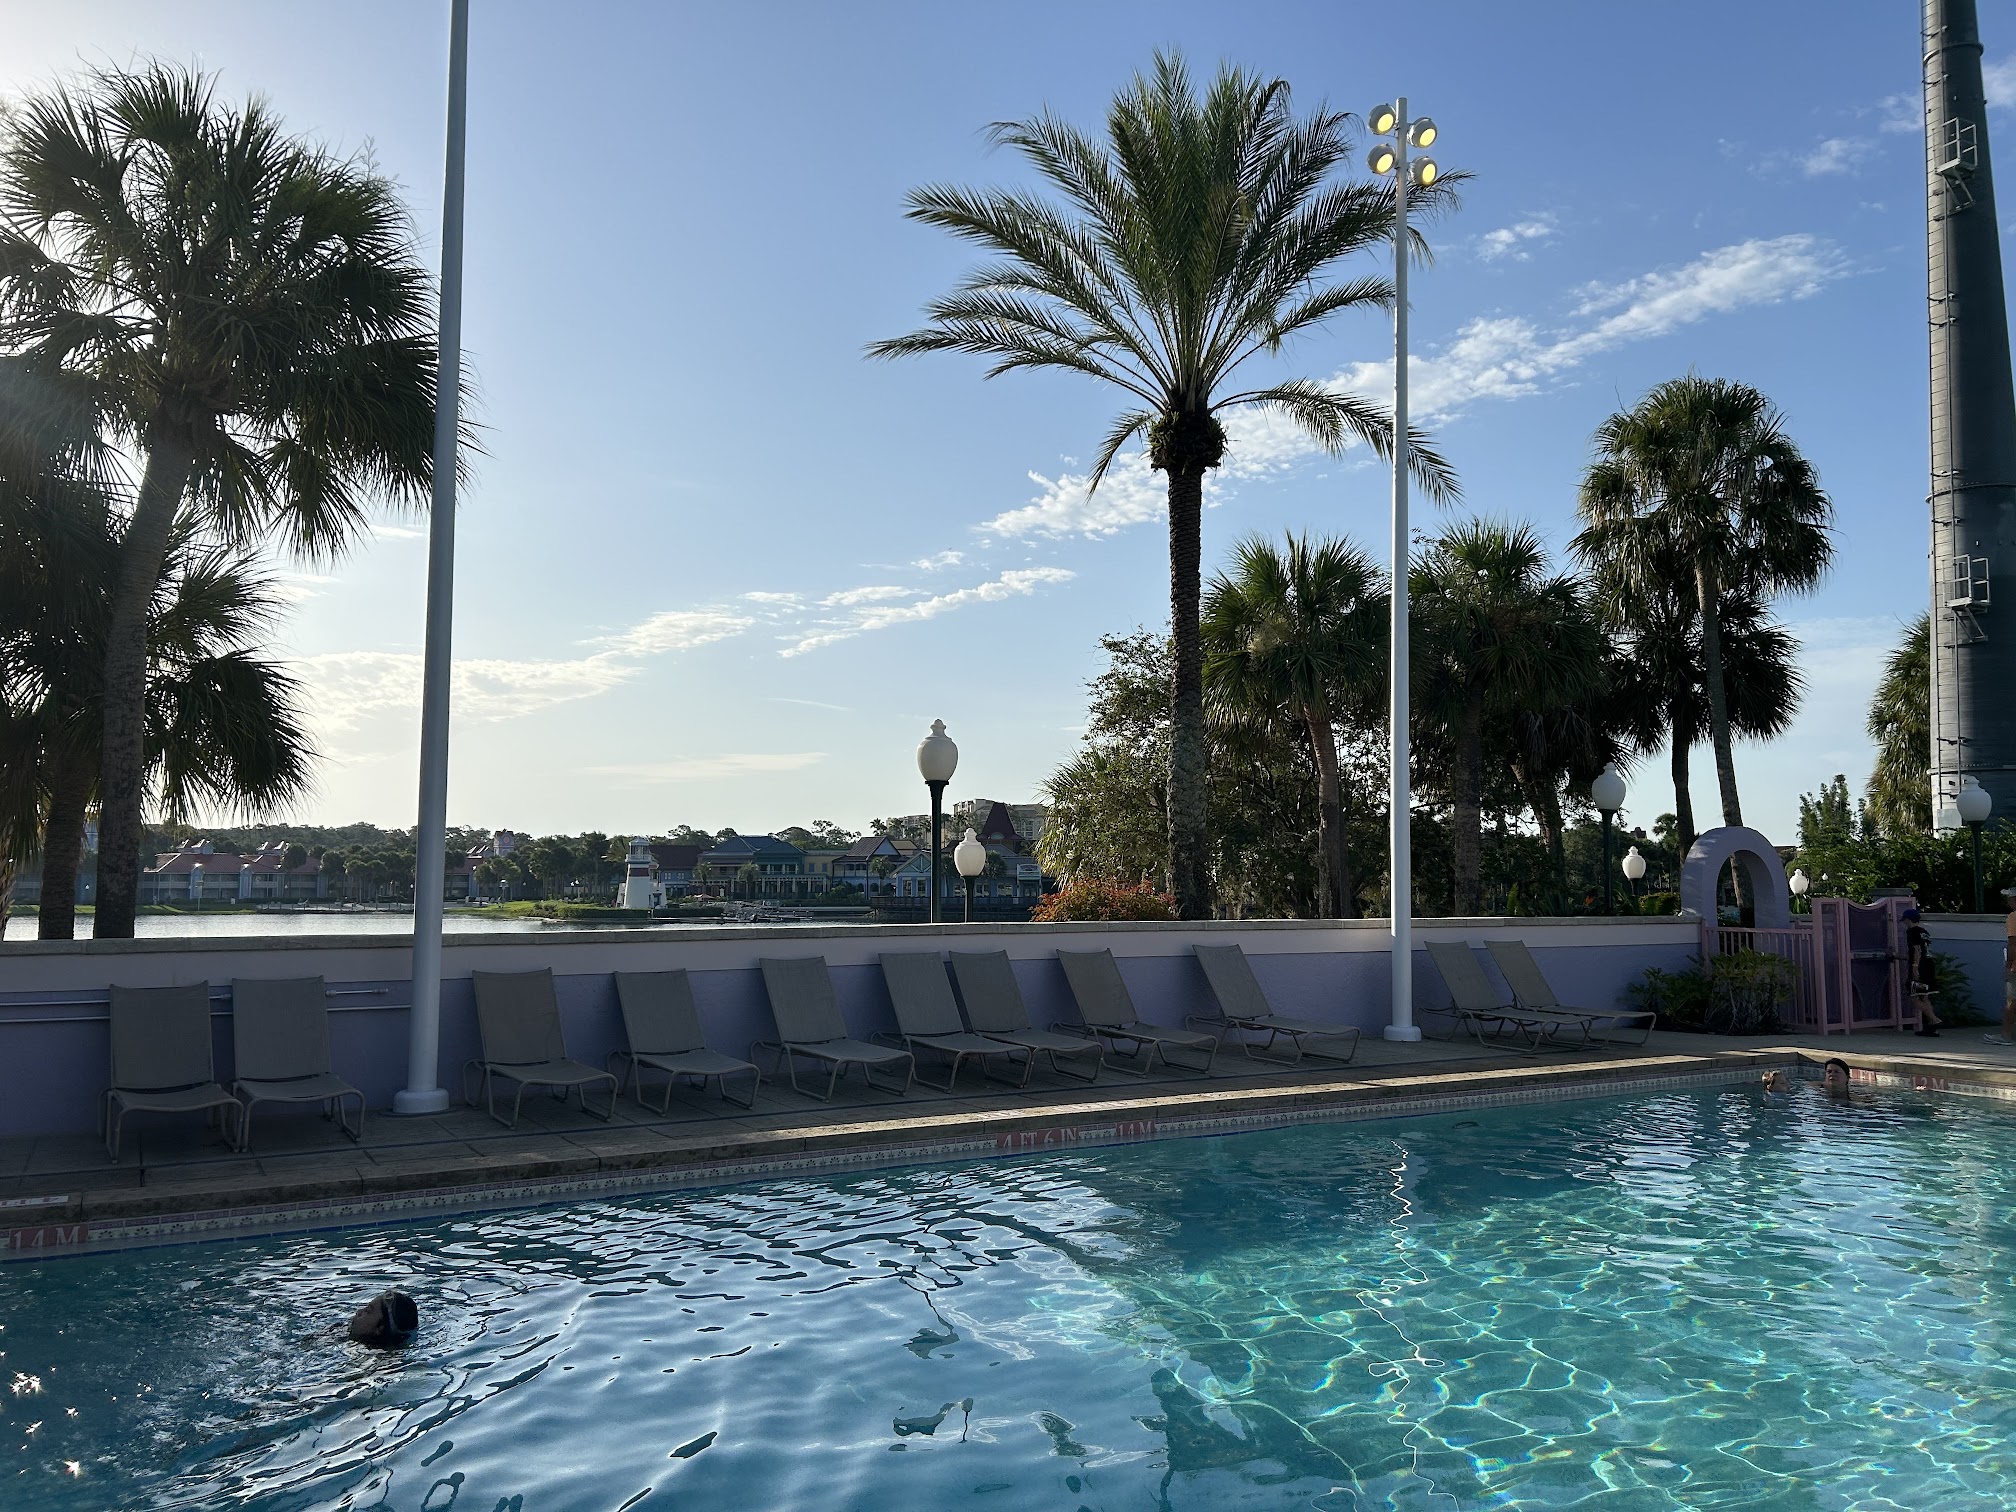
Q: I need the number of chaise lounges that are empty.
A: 11